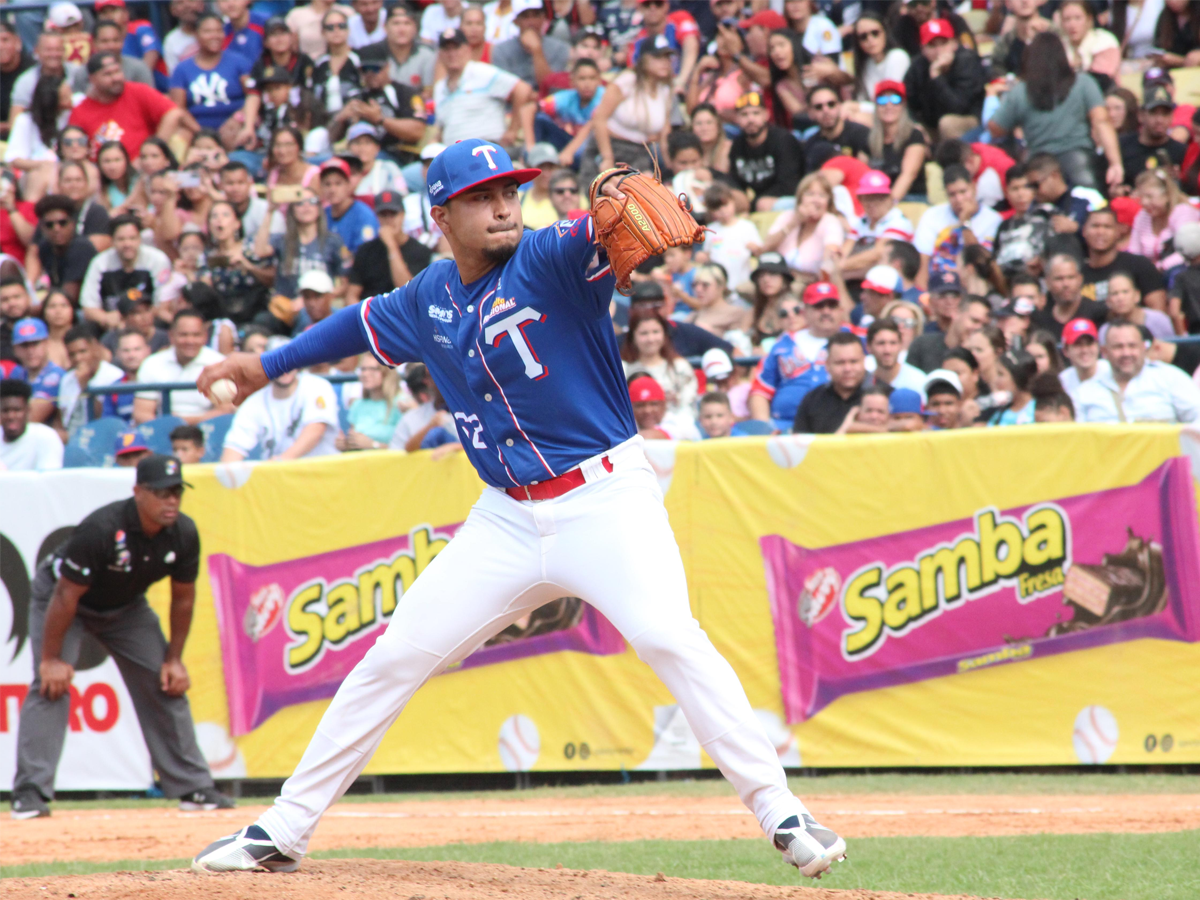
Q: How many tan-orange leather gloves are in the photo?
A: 1